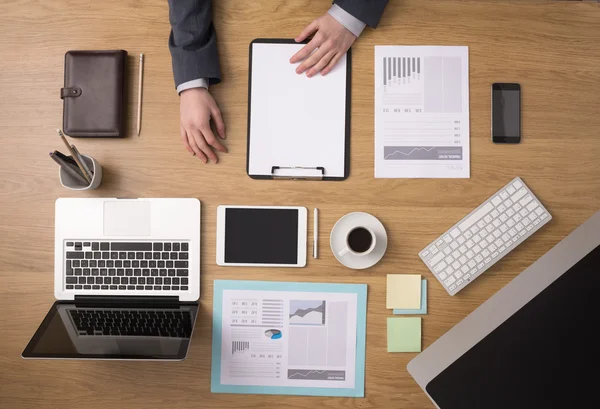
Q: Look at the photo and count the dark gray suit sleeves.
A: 2